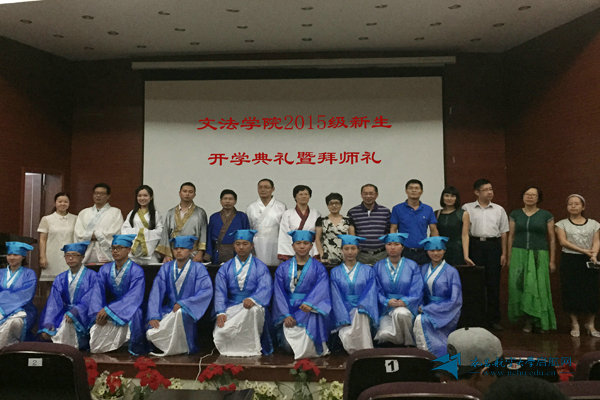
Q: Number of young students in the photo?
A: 9